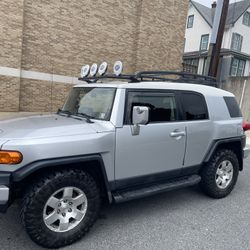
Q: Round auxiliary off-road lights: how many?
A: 4